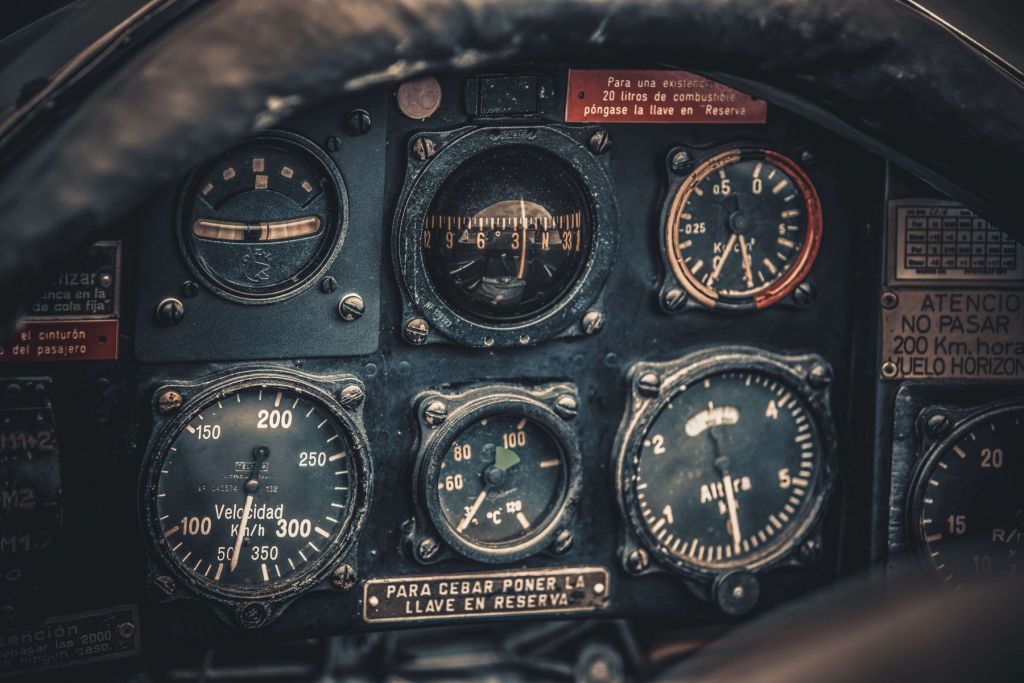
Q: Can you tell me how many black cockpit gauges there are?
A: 7